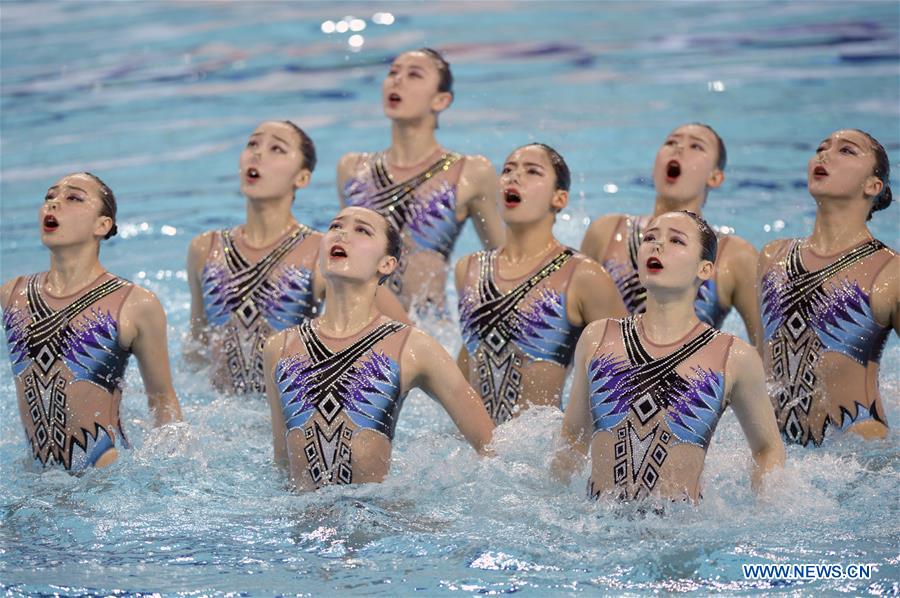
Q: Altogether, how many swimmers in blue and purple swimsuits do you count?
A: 8